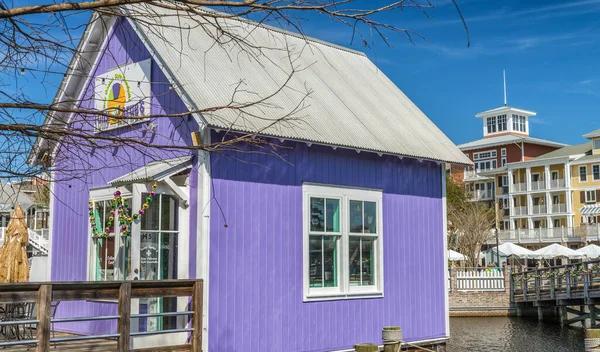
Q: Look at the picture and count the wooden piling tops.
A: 3